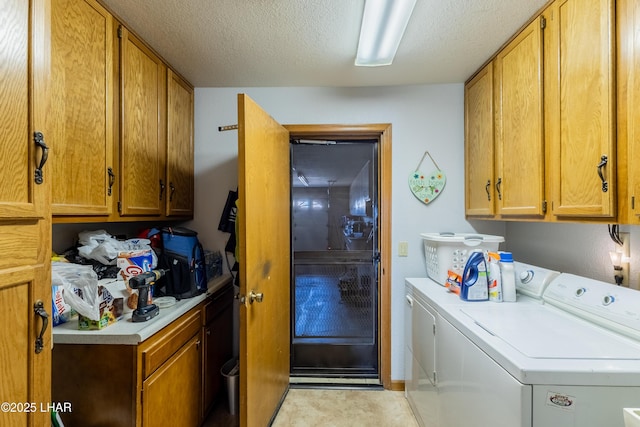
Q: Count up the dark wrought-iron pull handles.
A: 8